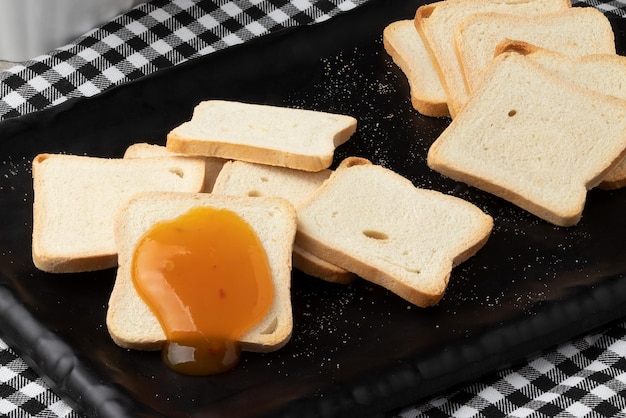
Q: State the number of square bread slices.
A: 11